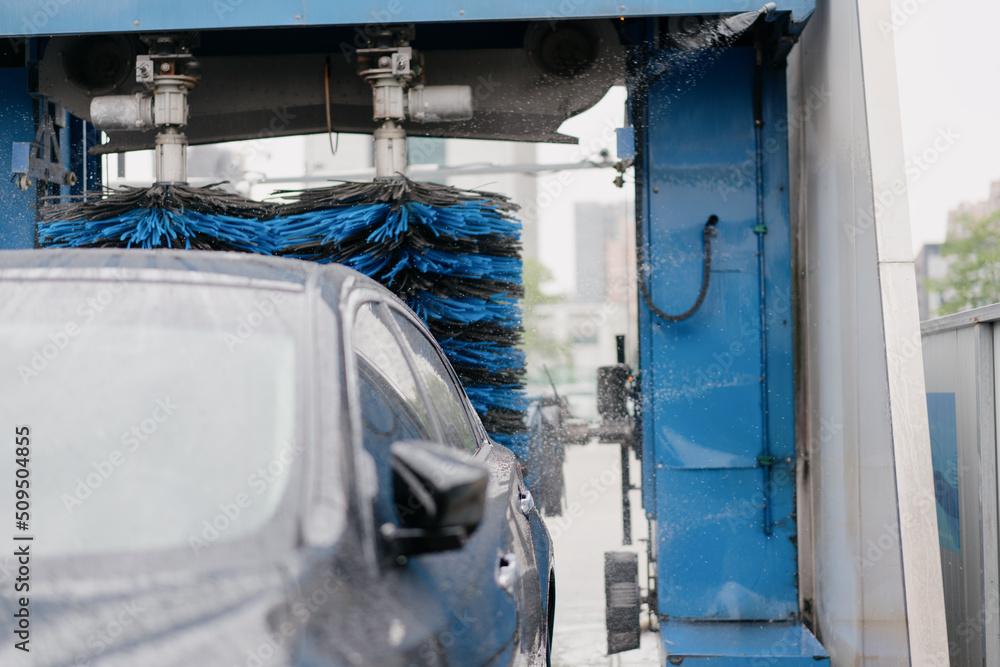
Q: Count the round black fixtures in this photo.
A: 2